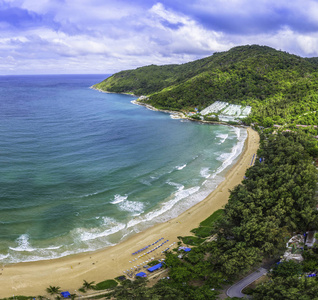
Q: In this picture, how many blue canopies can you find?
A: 4